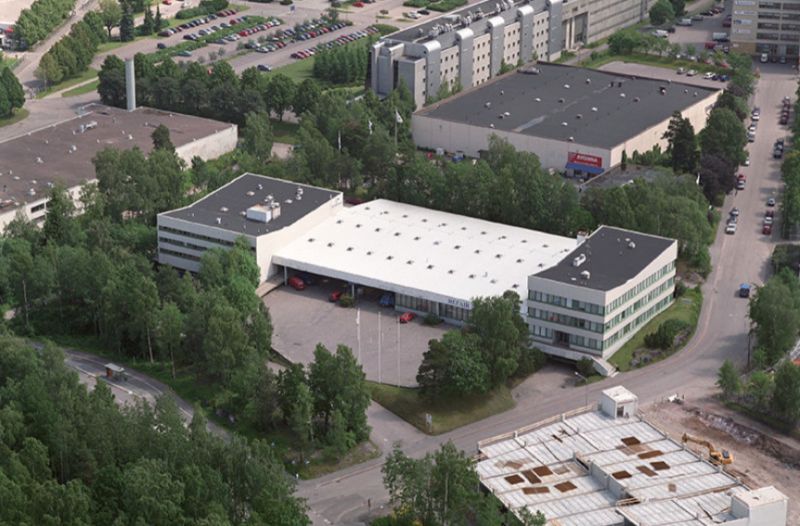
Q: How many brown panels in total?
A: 10